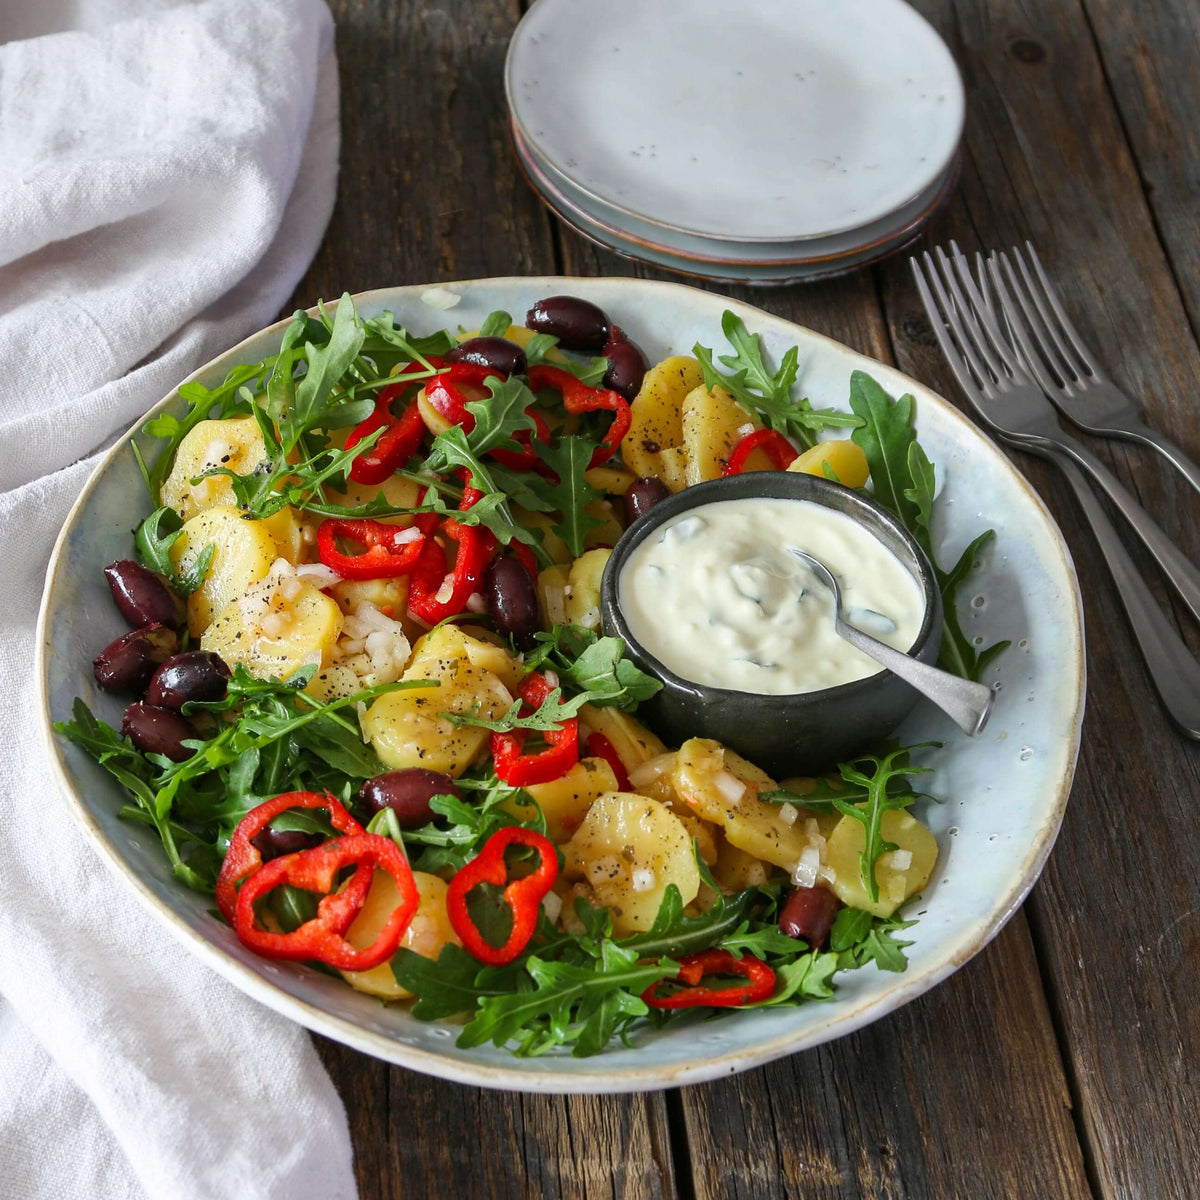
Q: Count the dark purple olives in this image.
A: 12